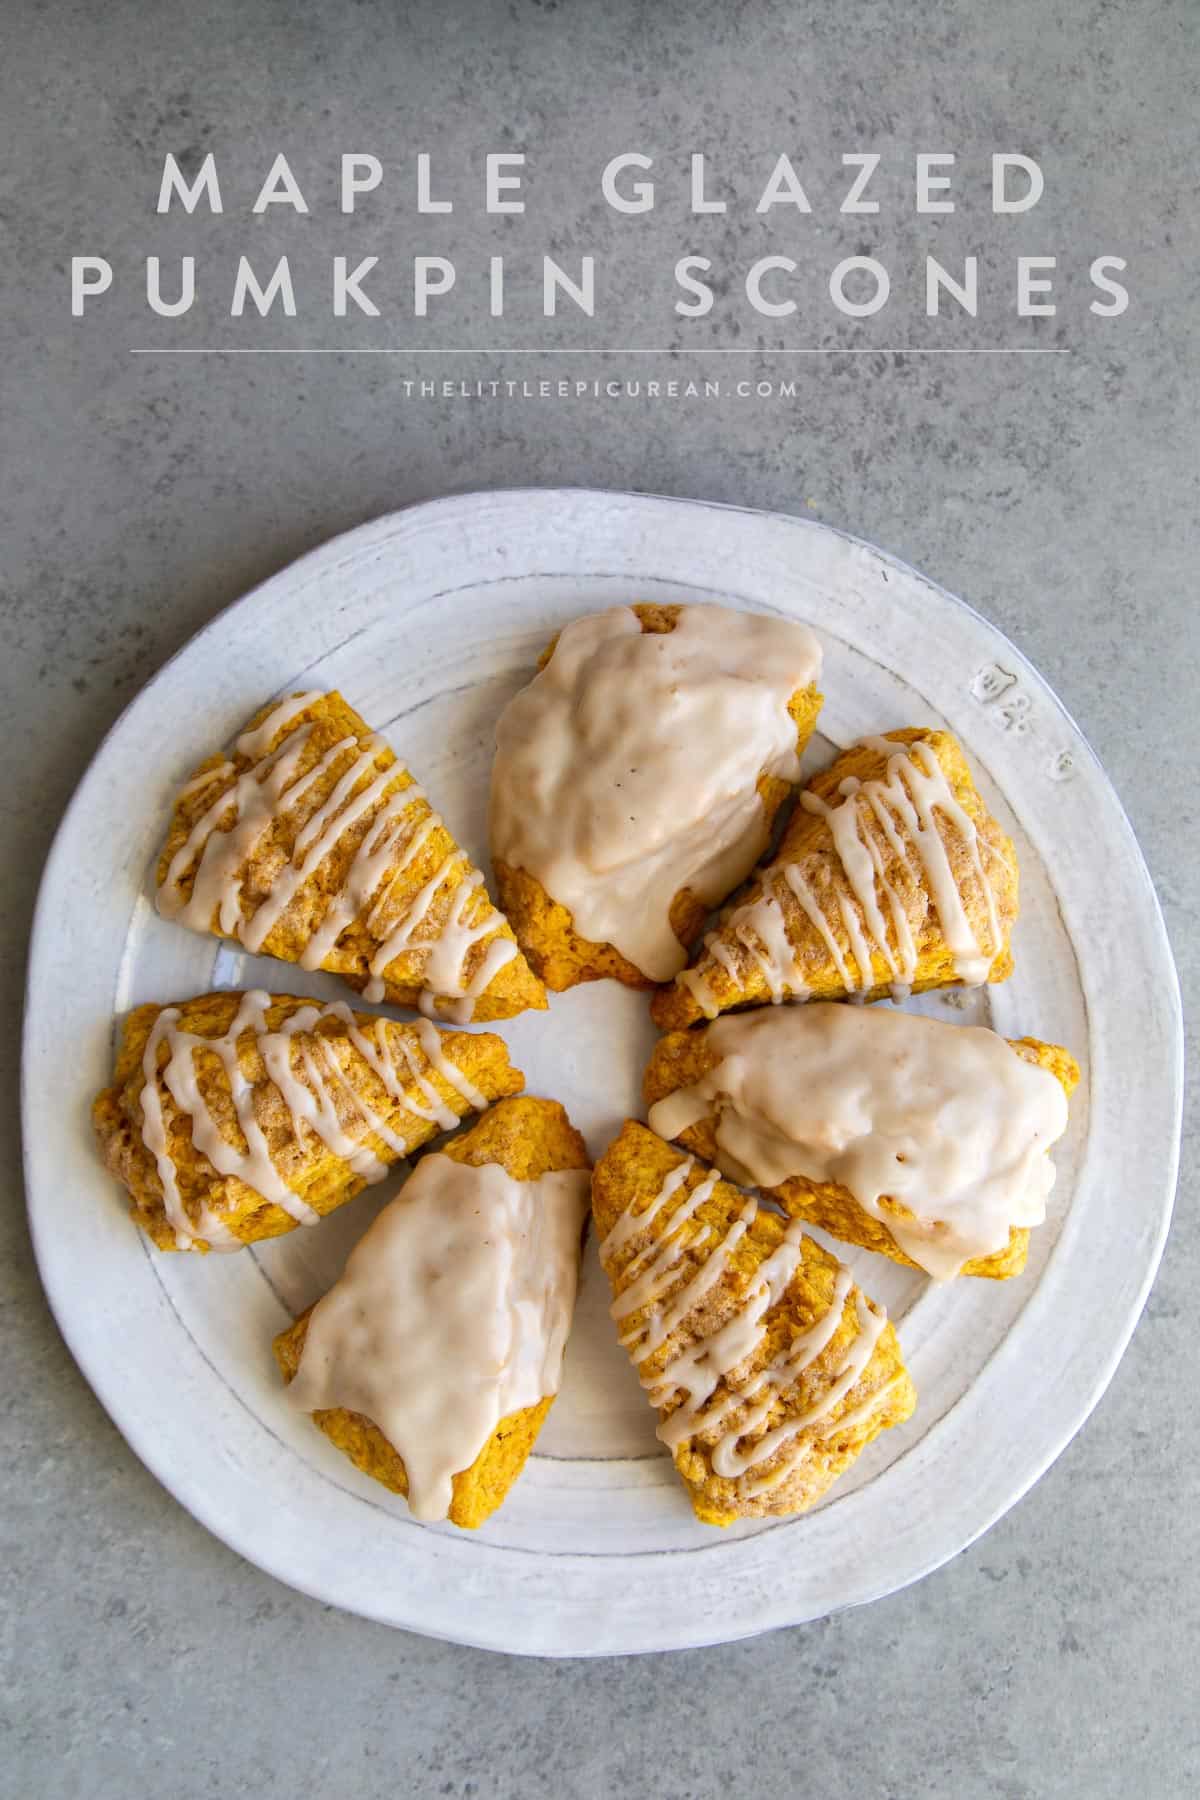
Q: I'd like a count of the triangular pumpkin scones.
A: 7